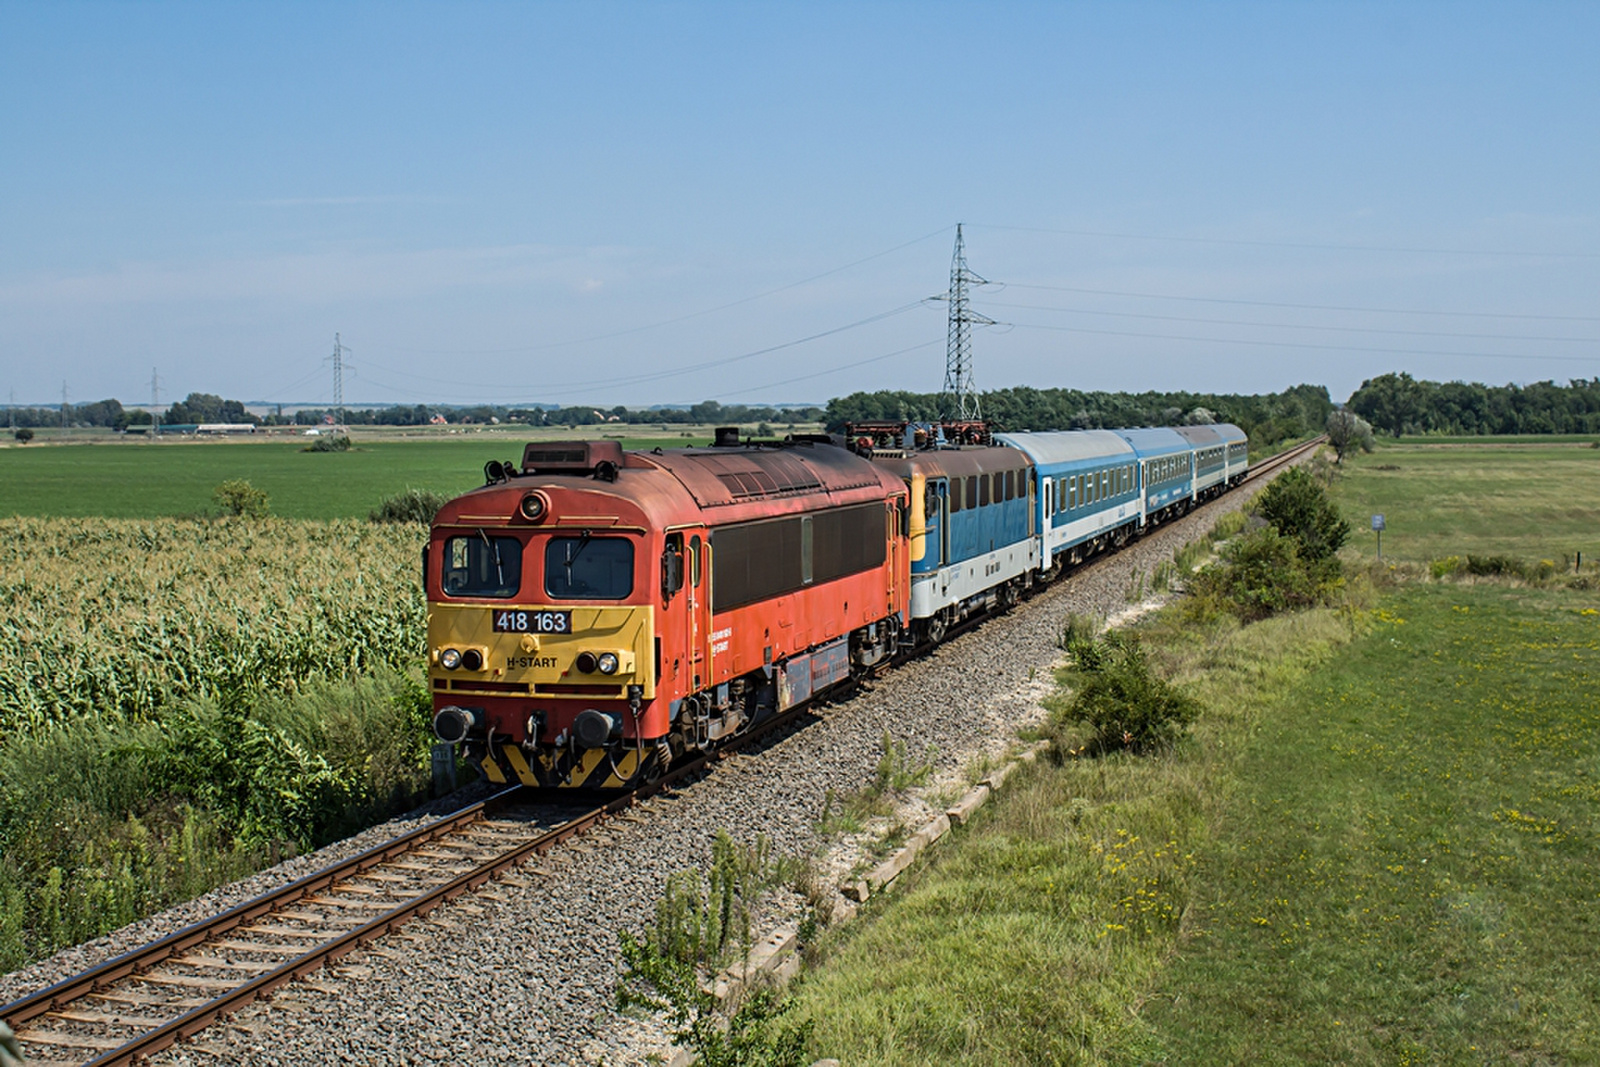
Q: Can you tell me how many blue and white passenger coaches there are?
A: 4